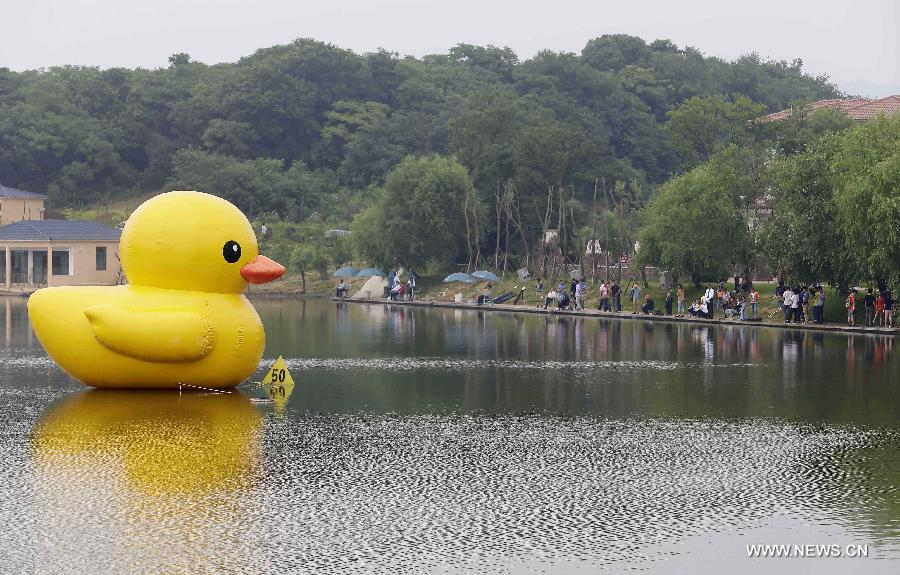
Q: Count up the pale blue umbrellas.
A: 4